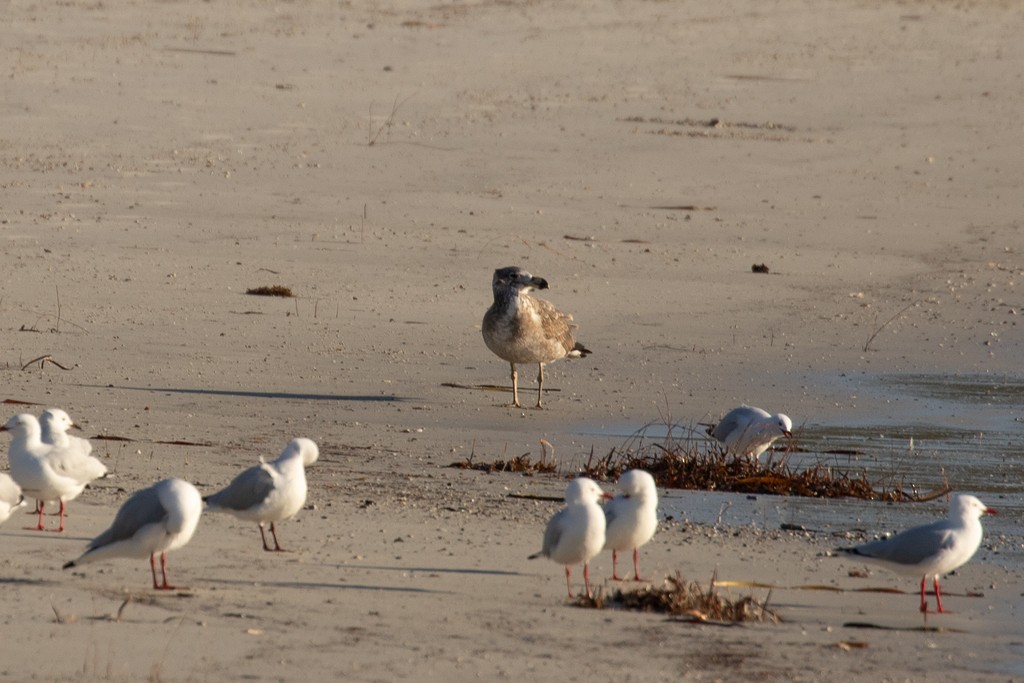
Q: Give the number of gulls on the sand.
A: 10